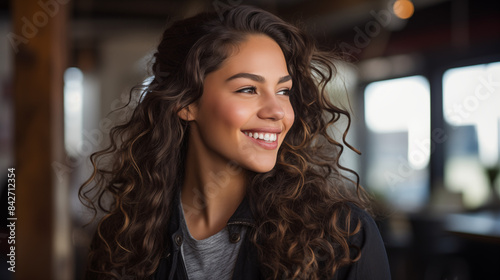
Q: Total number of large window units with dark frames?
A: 2